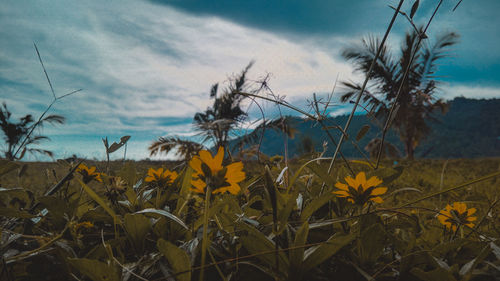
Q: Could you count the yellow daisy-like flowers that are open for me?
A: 5